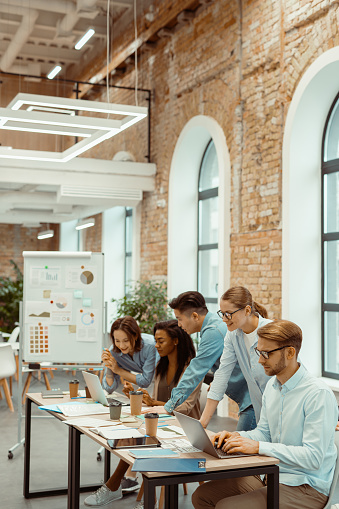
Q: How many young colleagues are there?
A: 5